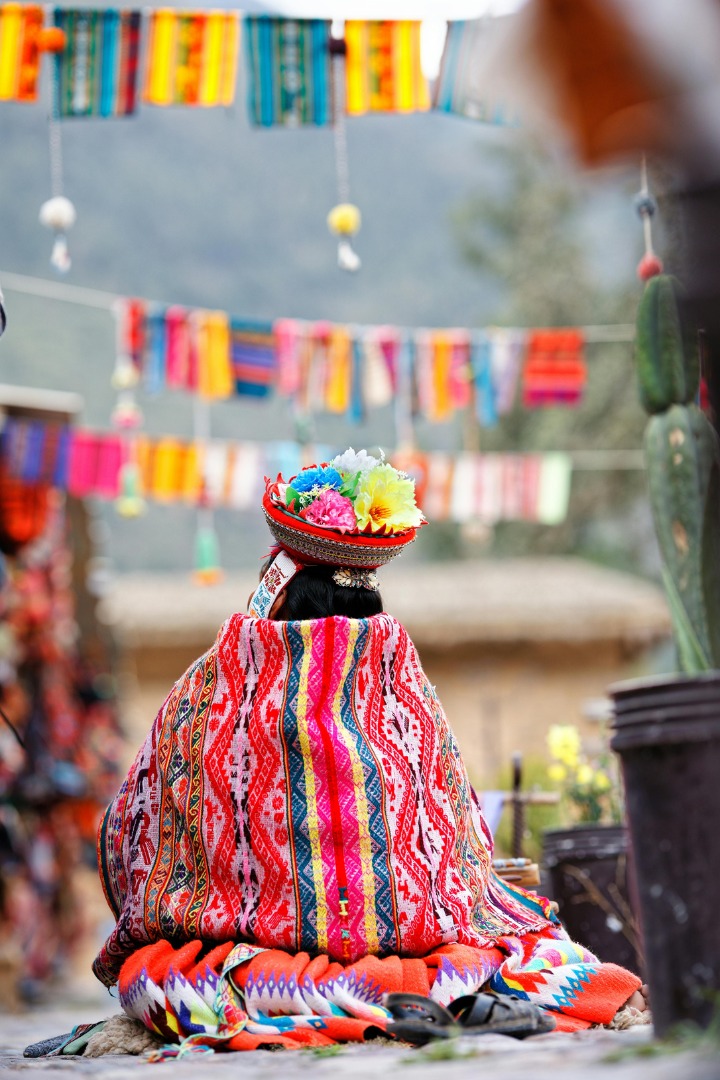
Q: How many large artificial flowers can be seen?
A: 4